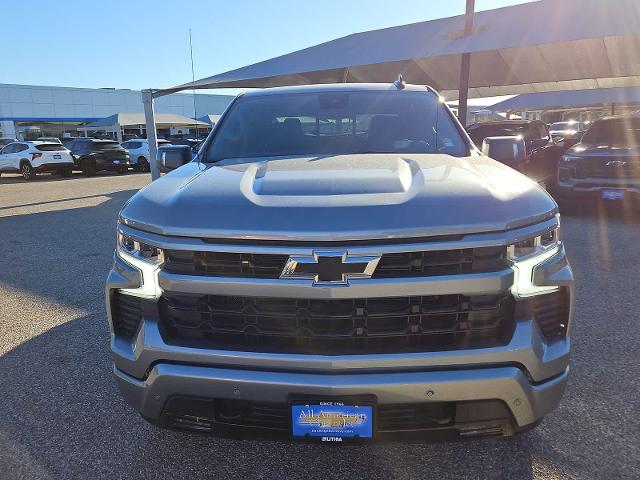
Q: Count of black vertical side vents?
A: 2